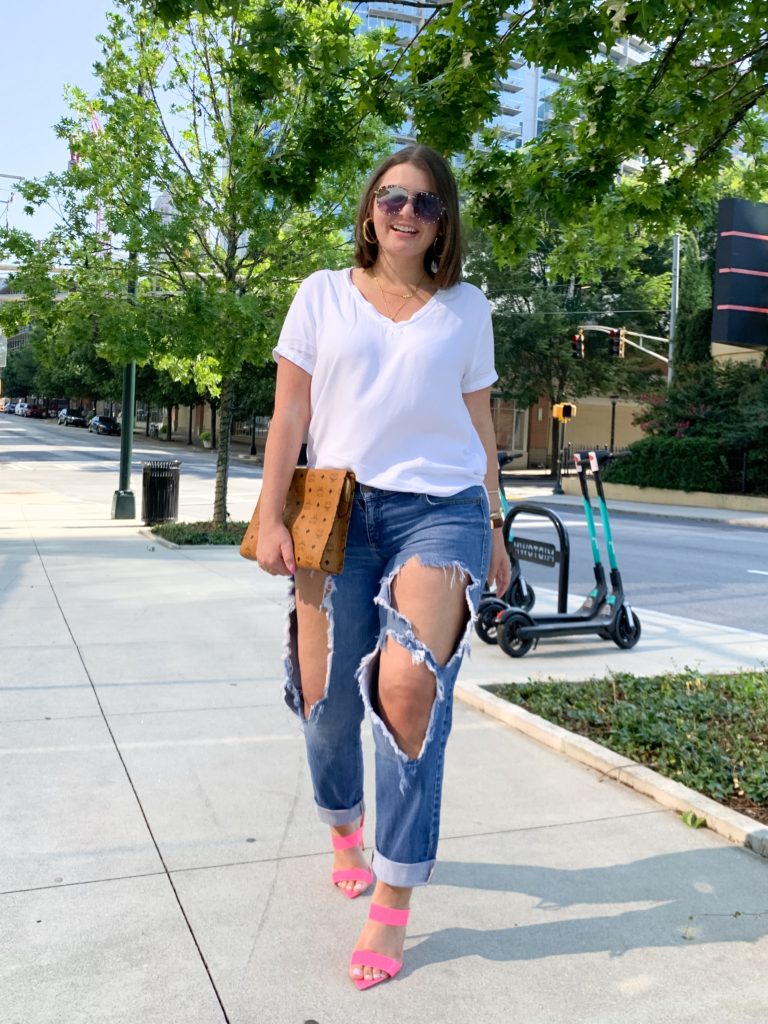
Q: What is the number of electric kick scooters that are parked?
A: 3